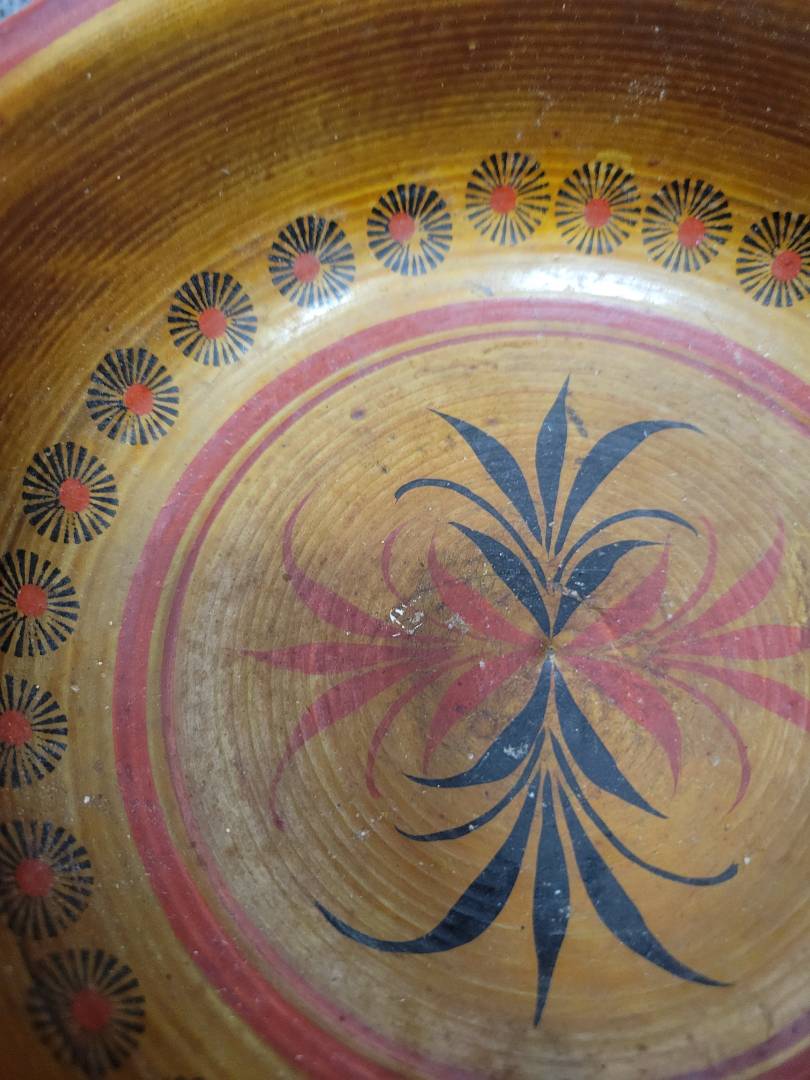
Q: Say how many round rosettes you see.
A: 13